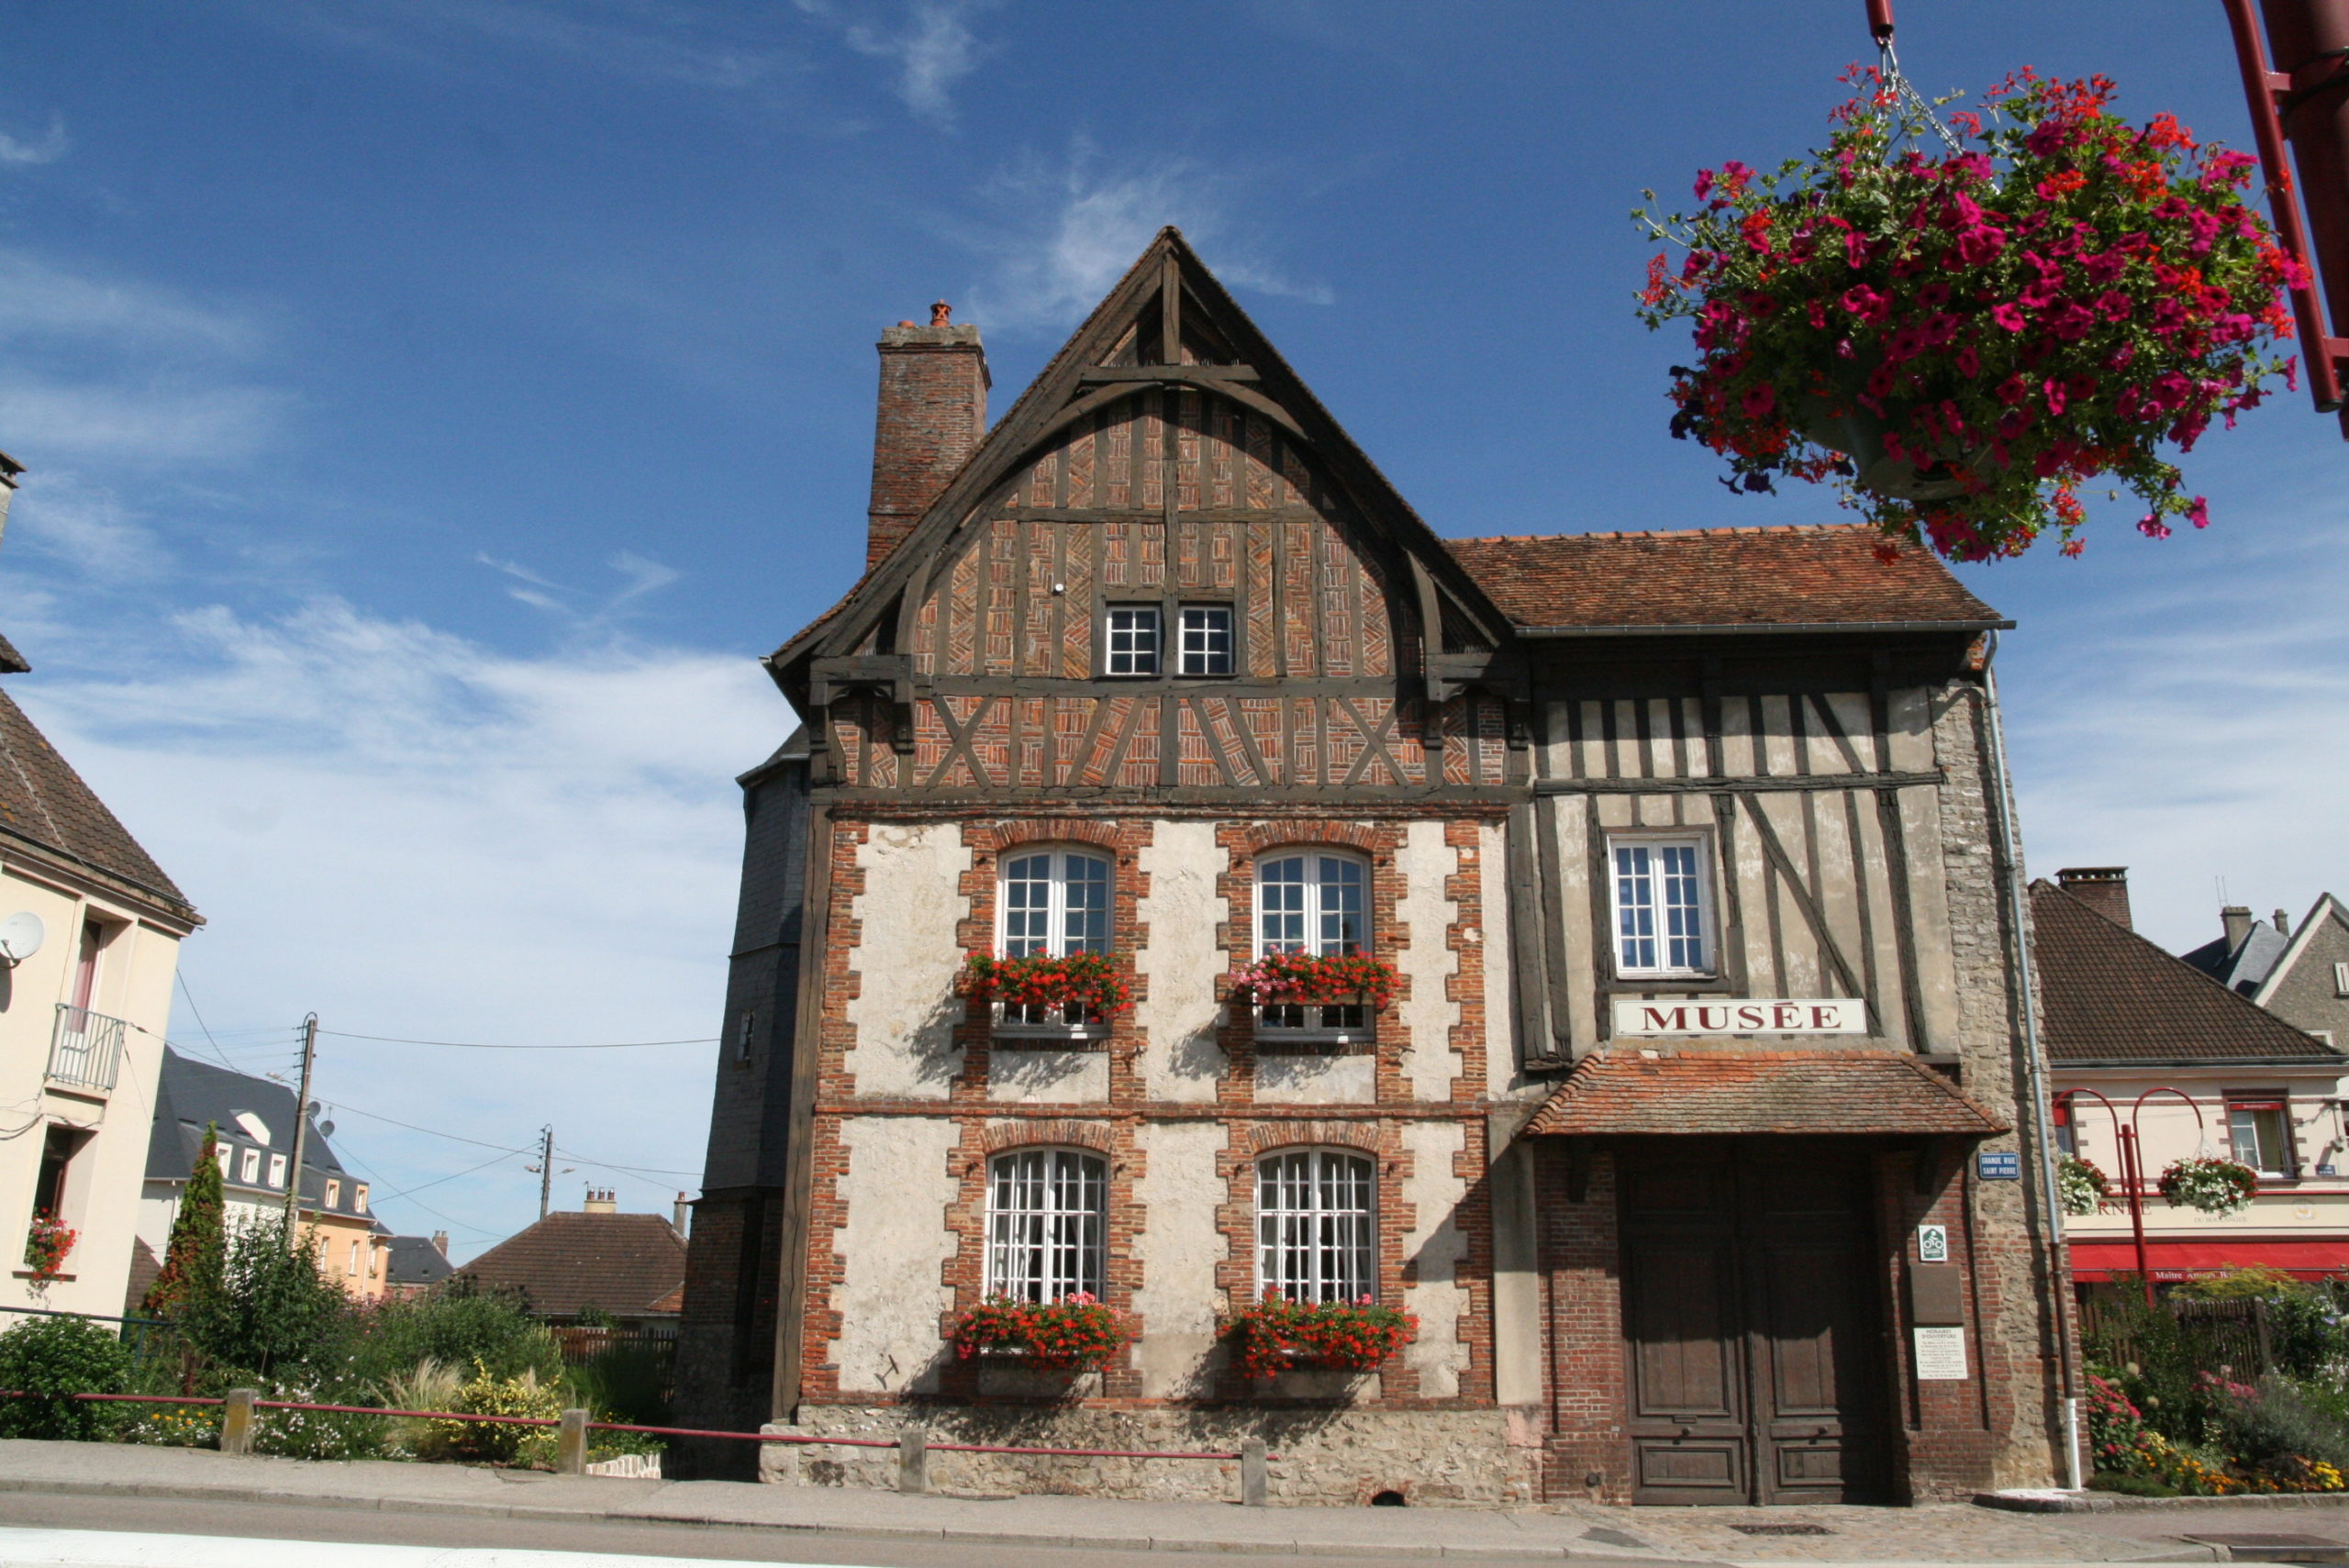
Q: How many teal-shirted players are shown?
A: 0